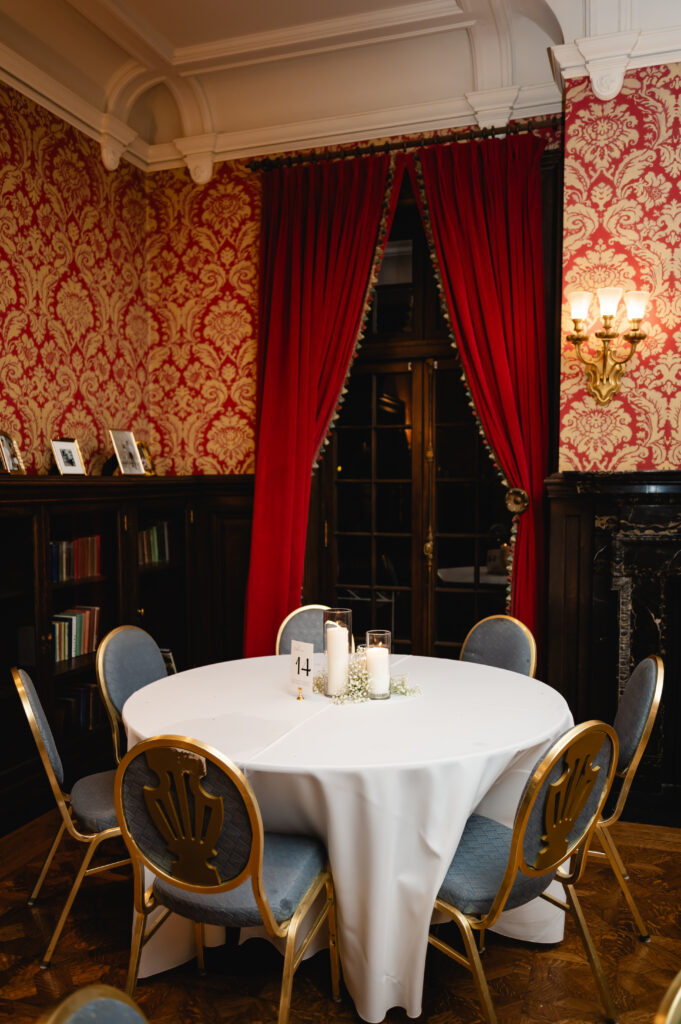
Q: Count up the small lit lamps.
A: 3